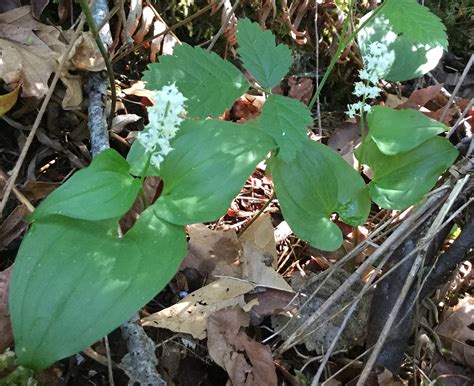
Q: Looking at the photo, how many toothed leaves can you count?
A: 4